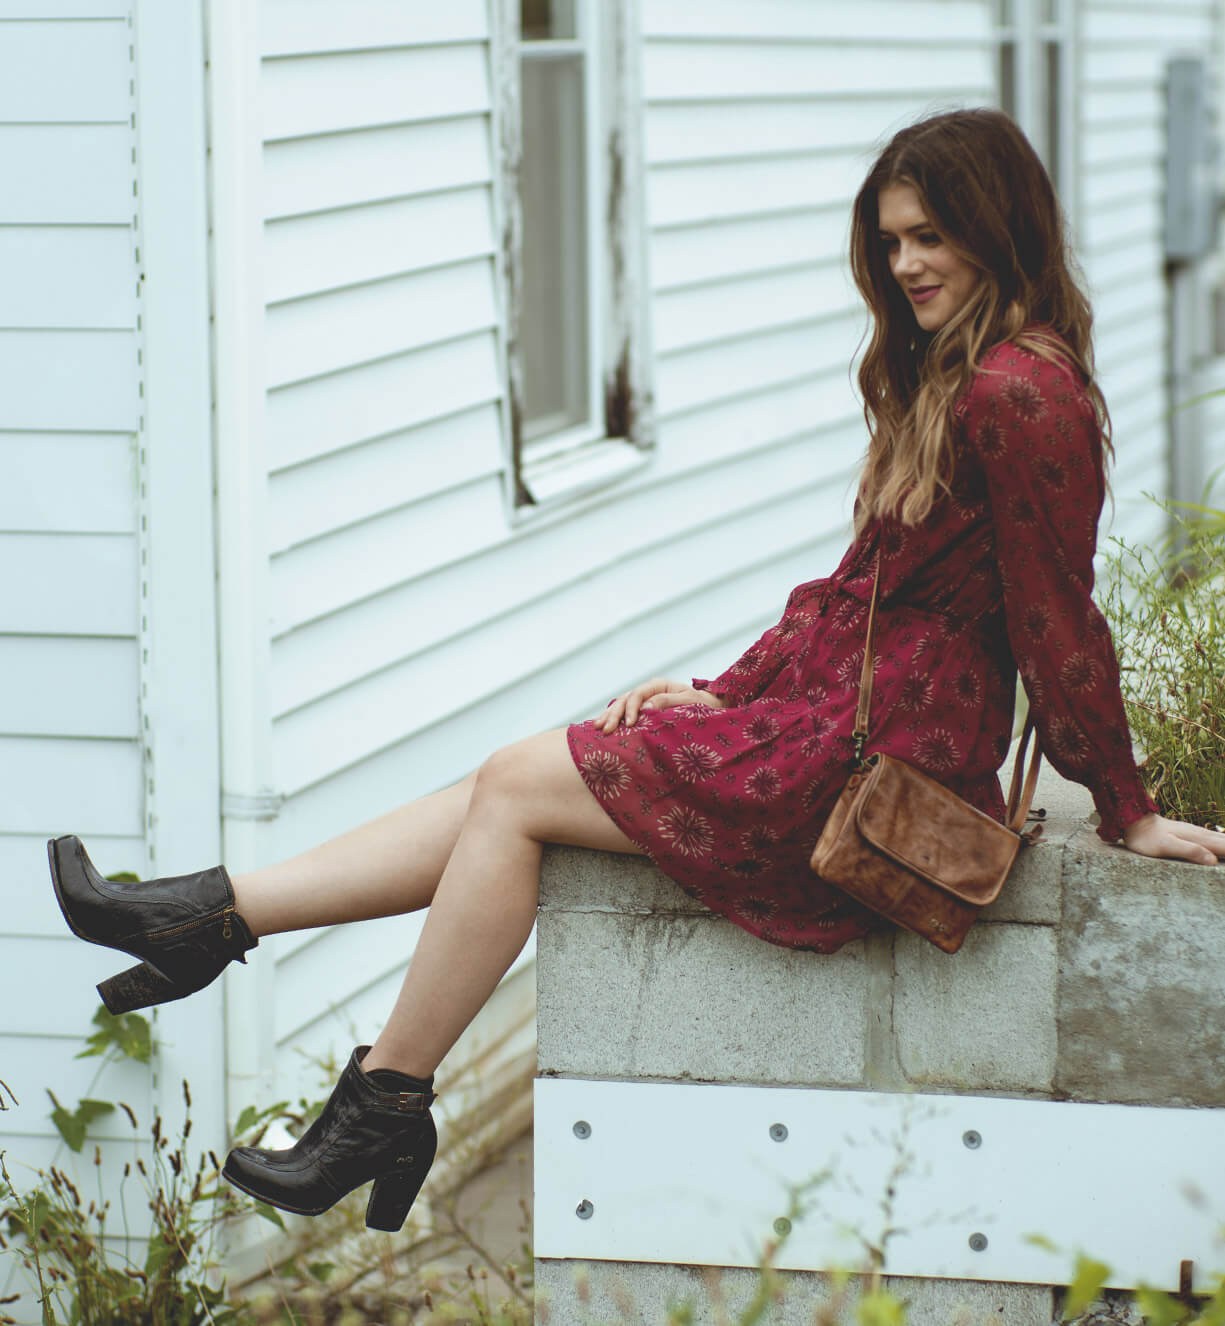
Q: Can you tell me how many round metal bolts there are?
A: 6